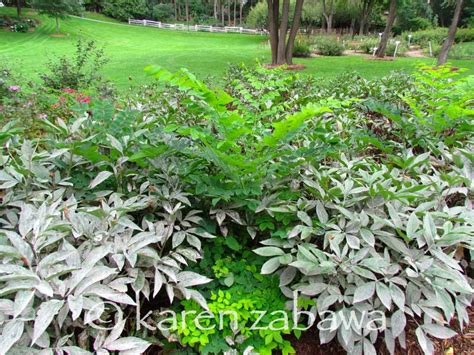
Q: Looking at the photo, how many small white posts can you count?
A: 5